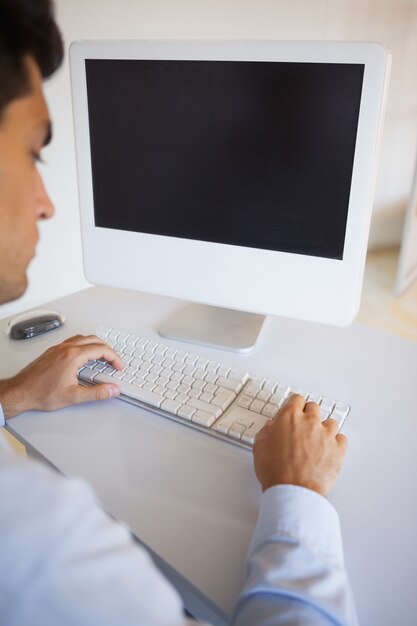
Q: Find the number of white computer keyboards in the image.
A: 1